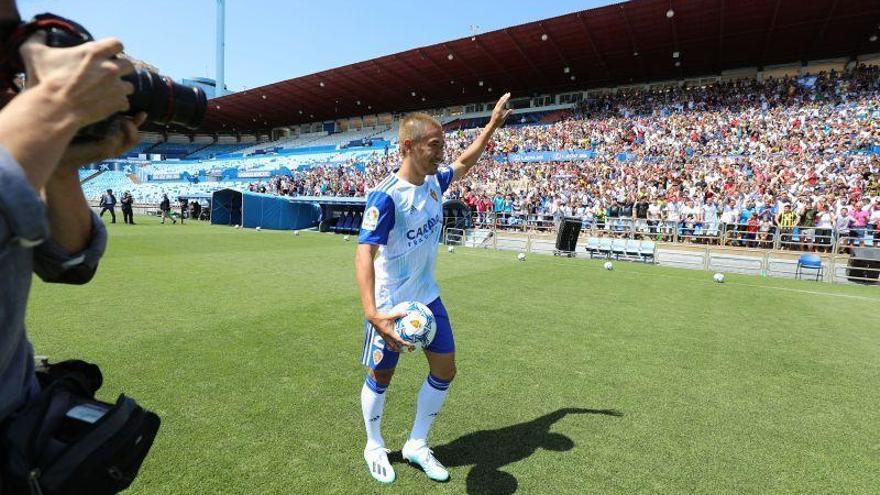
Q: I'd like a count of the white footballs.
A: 9